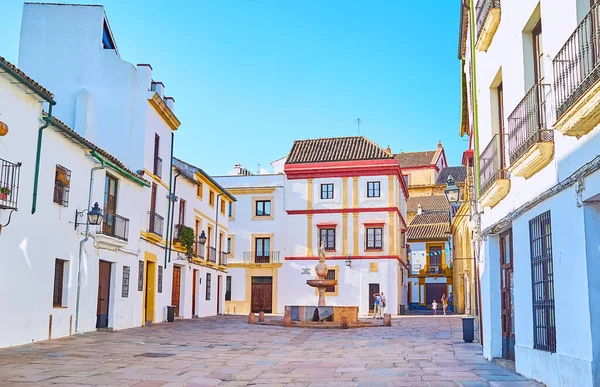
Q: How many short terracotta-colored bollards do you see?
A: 5